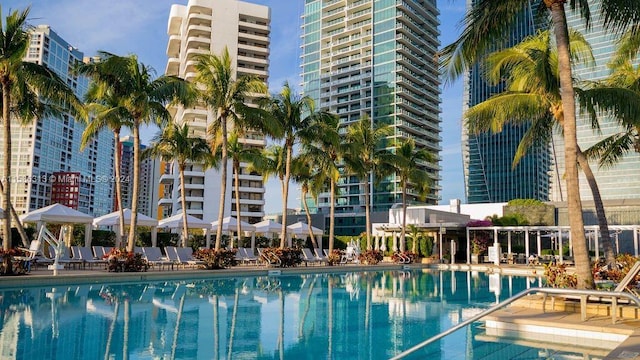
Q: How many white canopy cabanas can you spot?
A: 6